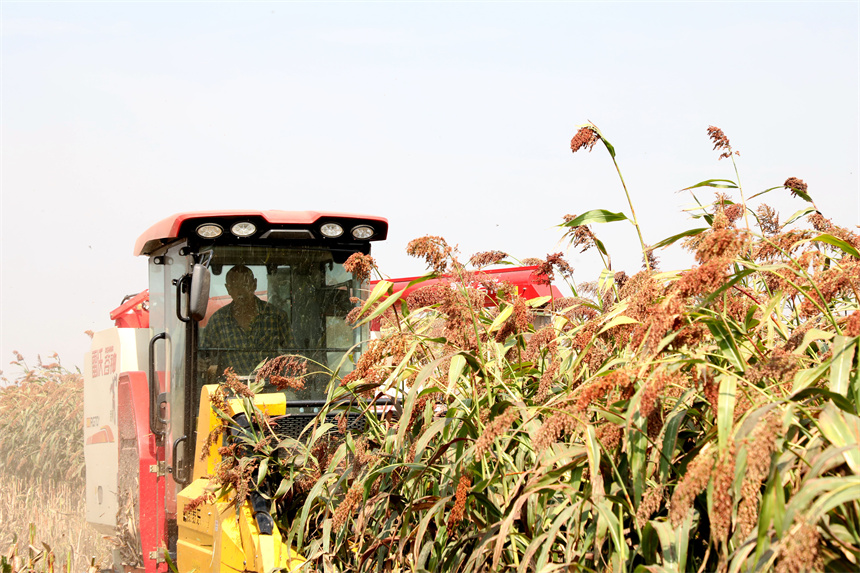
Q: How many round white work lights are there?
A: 4